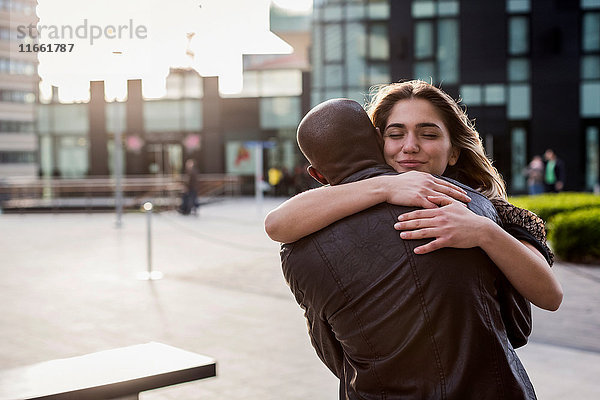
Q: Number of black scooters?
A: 0